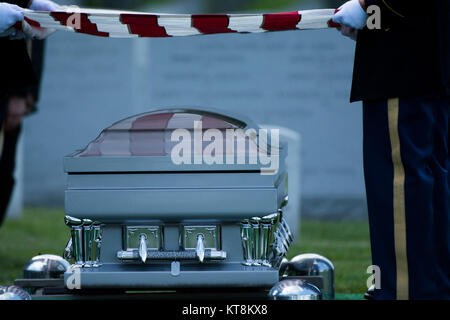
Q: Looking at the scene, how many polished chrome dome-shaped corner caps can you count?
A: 4